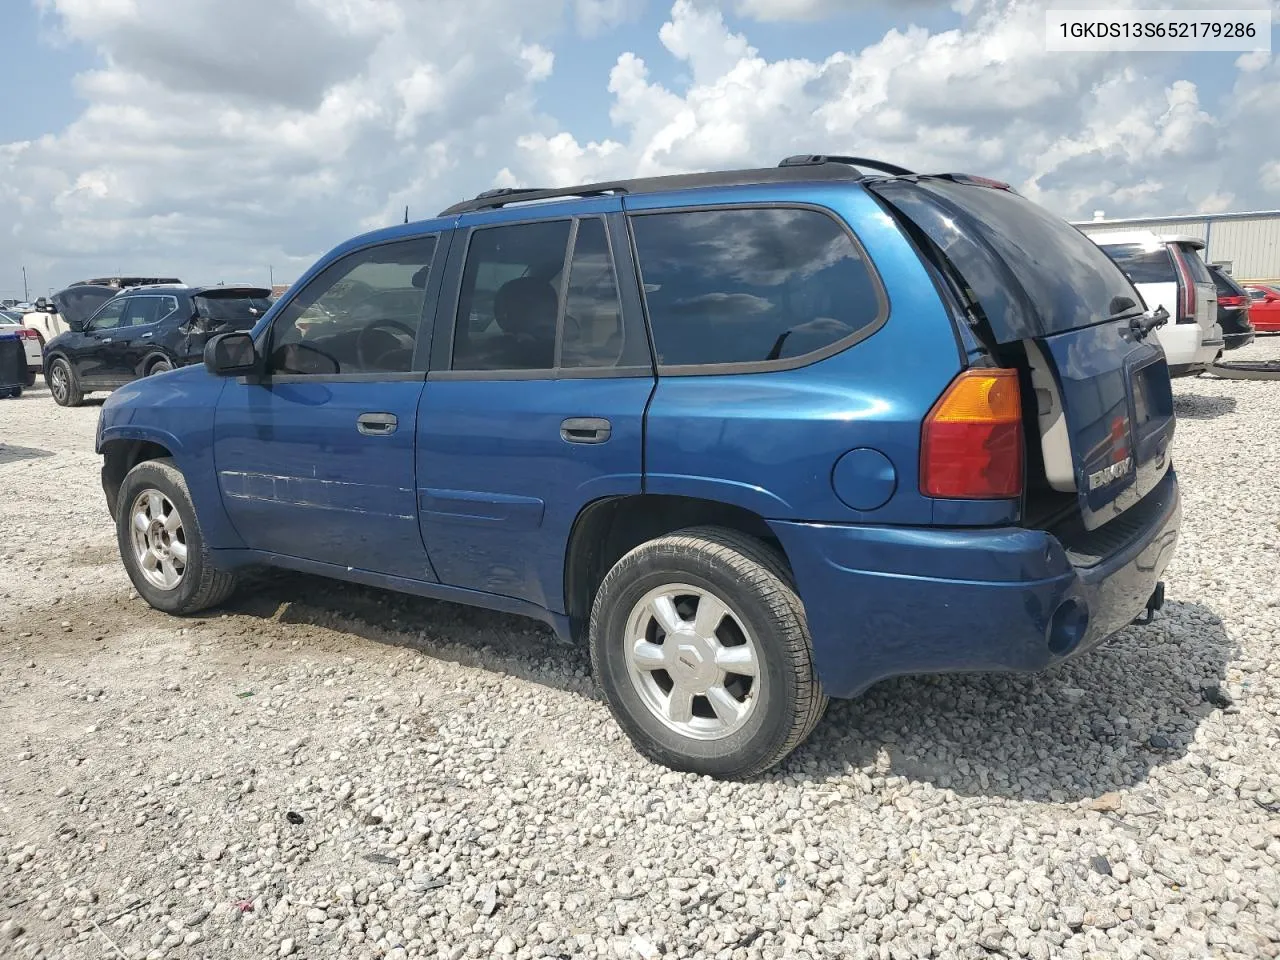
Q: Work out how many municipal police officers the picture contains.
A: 0